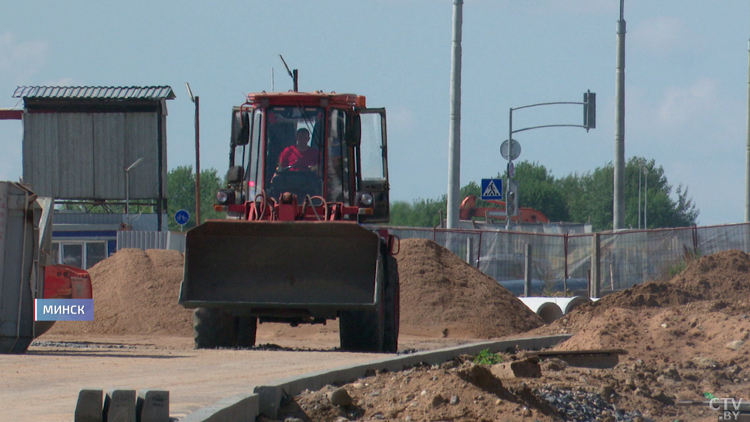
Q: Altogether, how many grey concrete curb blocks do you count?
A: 3